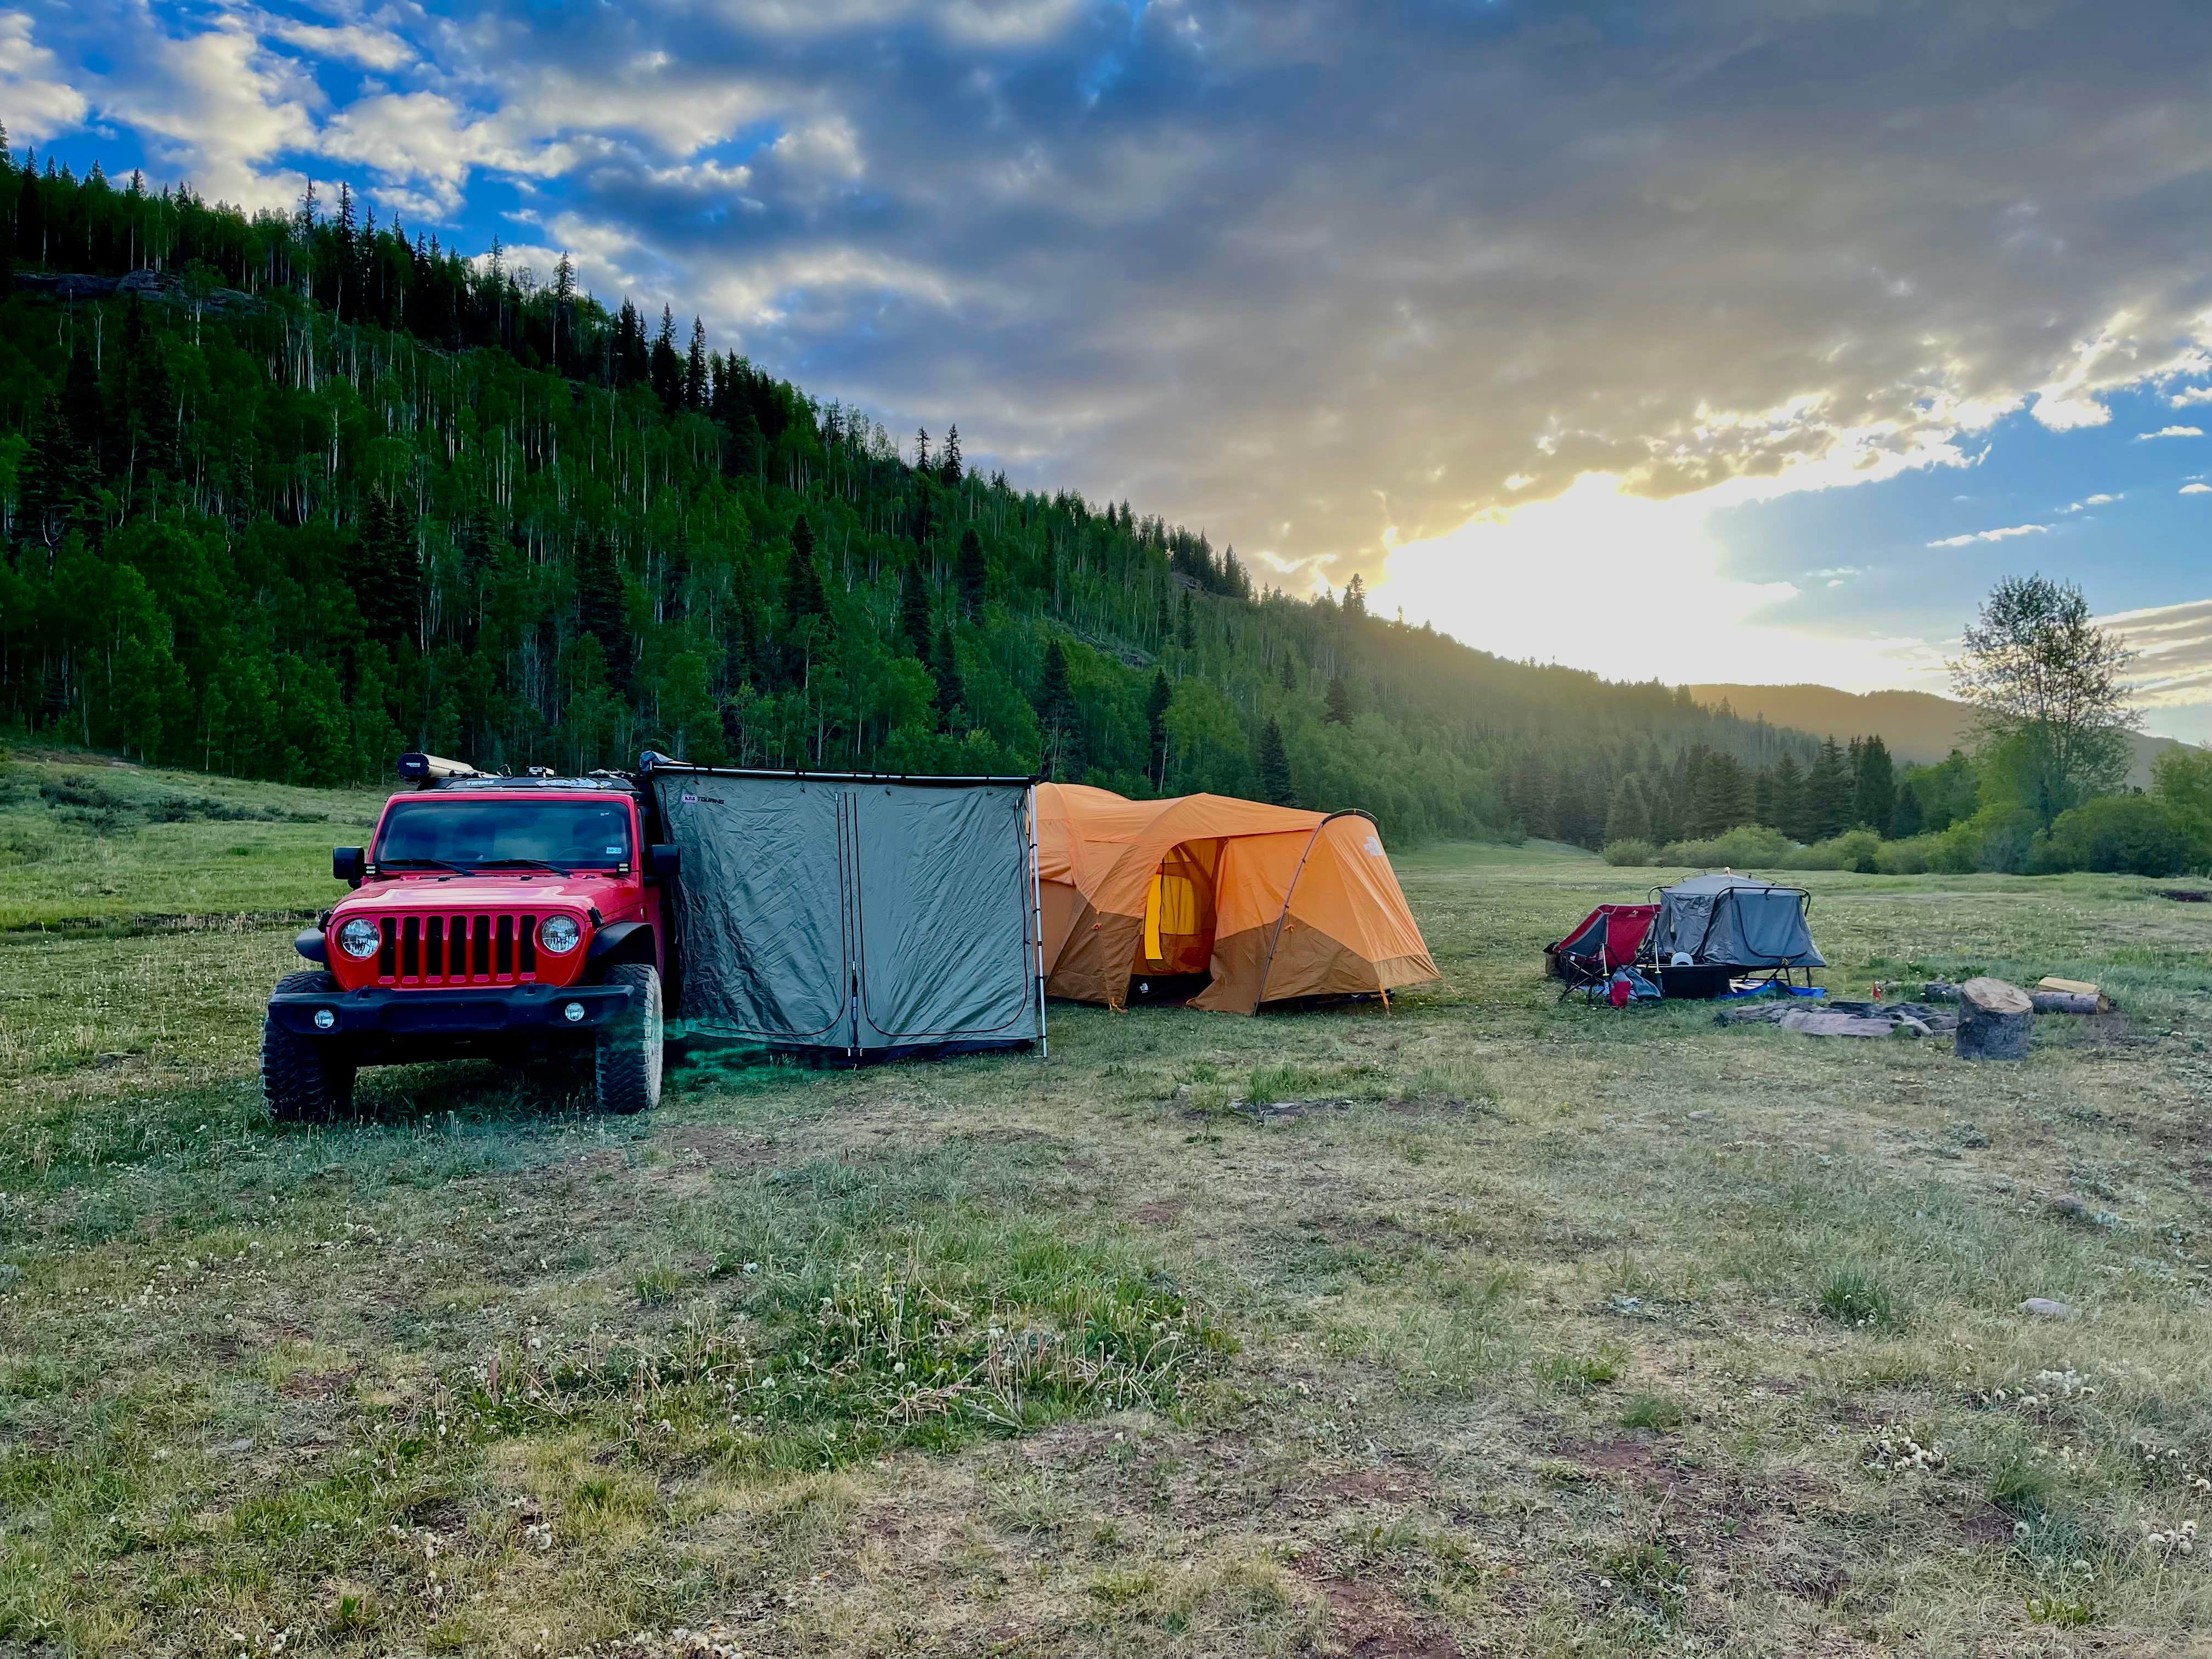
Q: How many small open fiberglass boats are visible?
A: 0